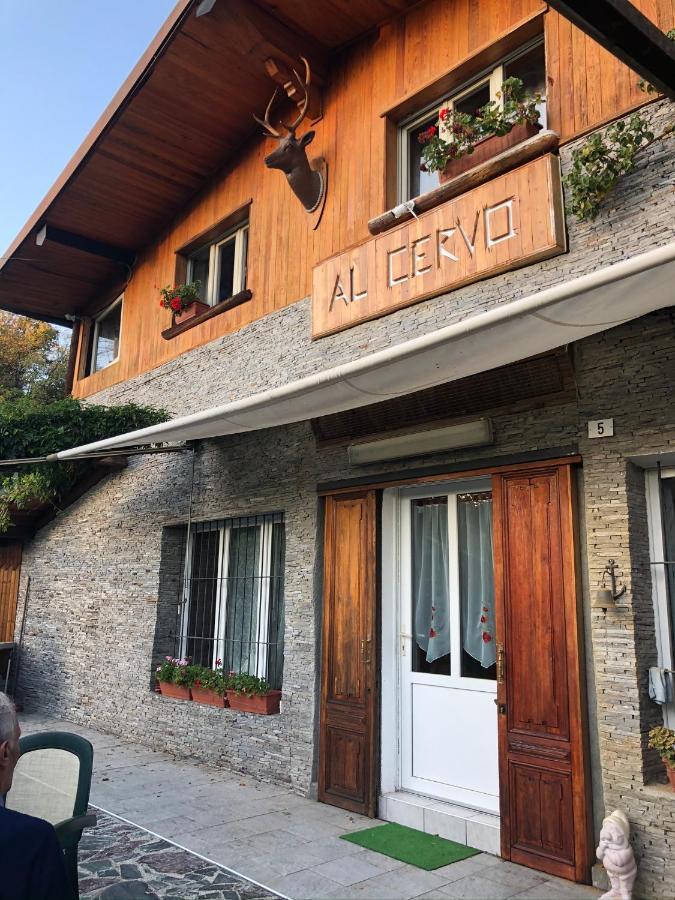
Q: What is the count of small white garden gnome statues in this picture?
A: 1